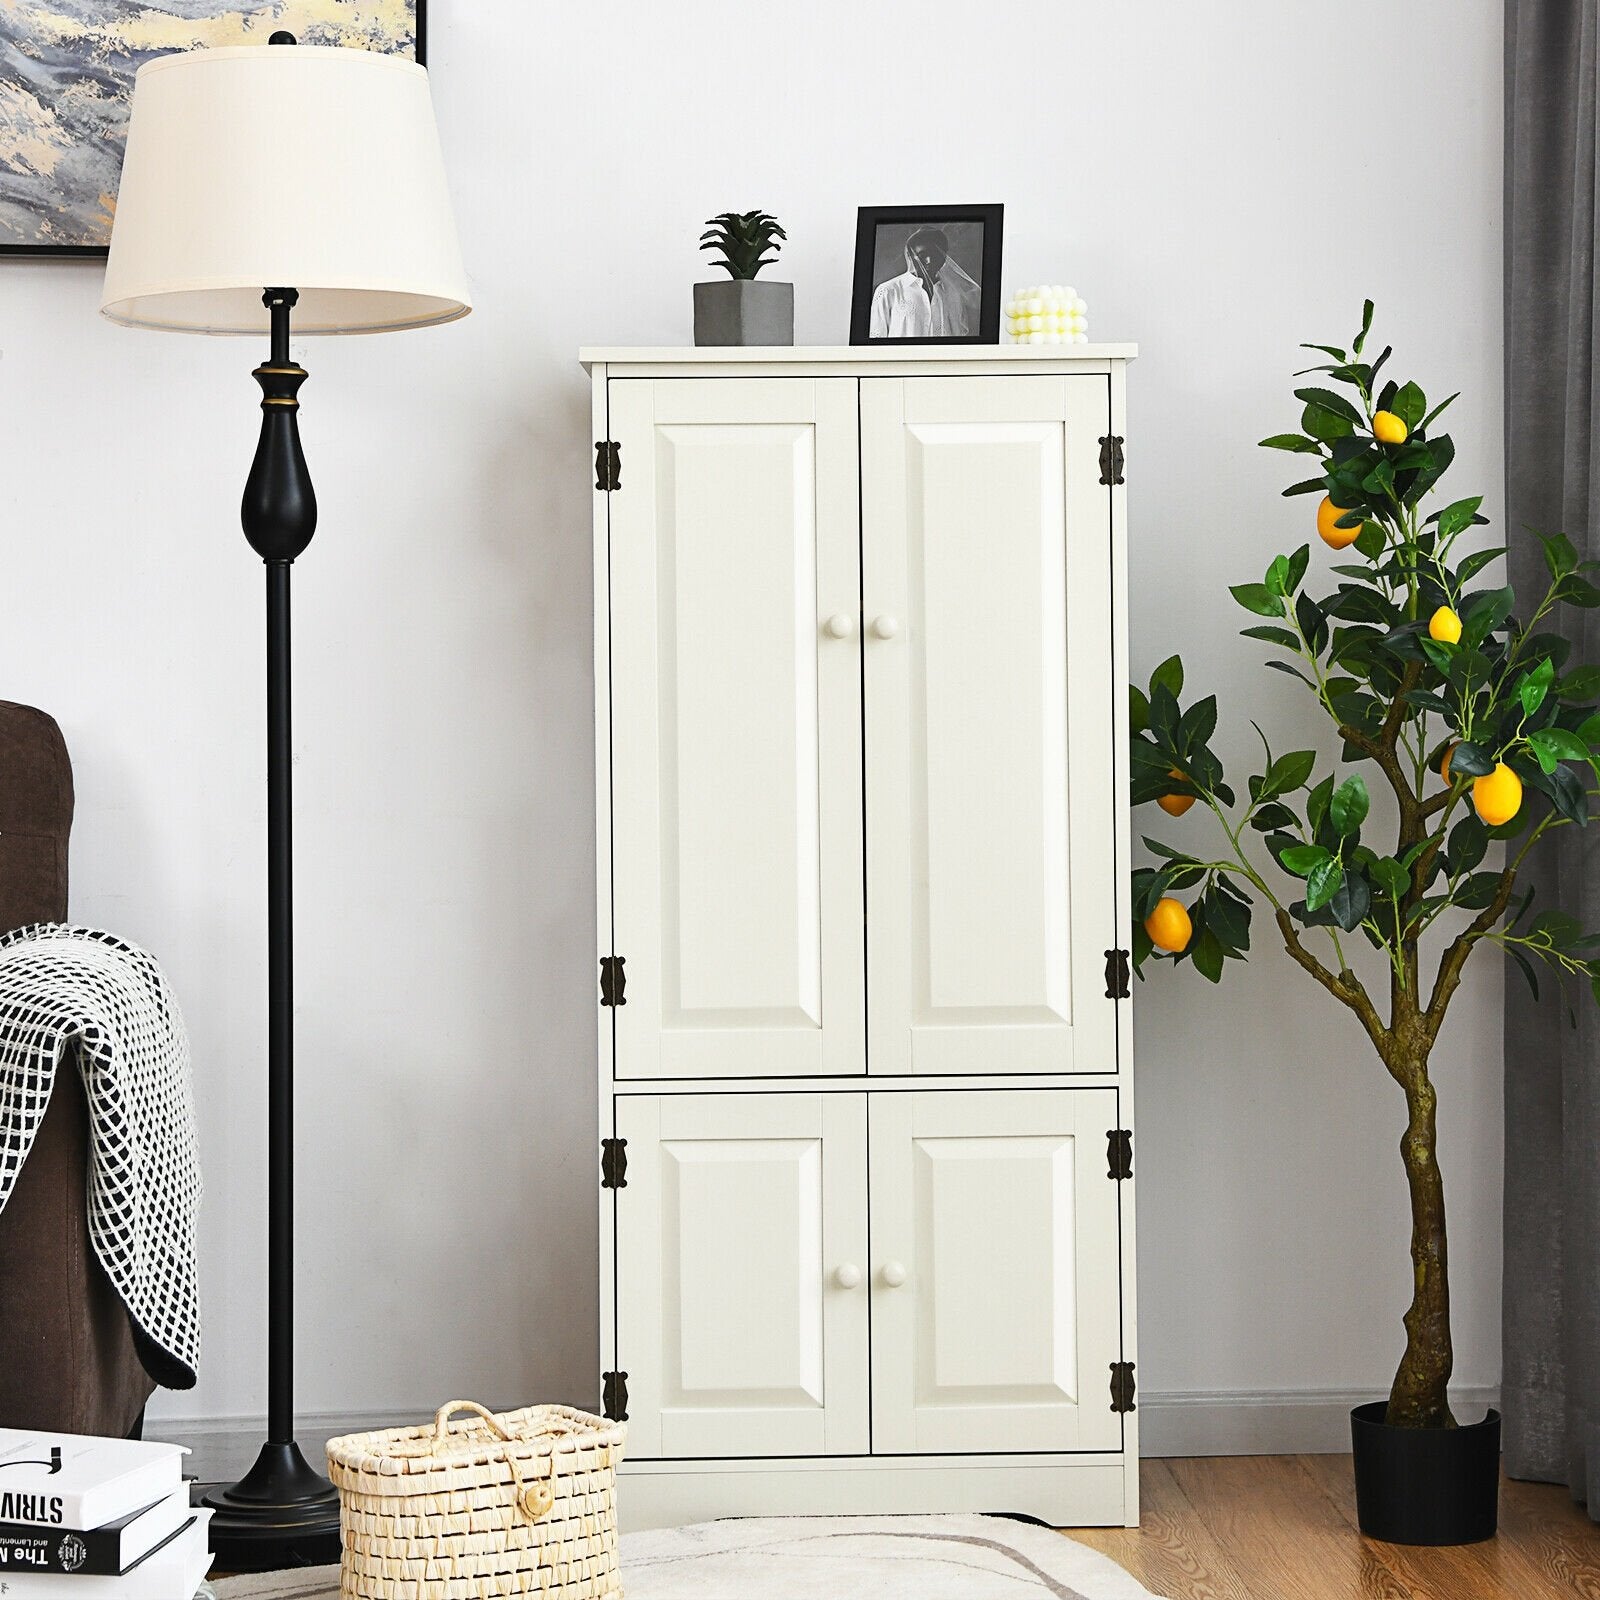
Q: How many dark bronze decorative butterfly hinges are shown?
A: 8